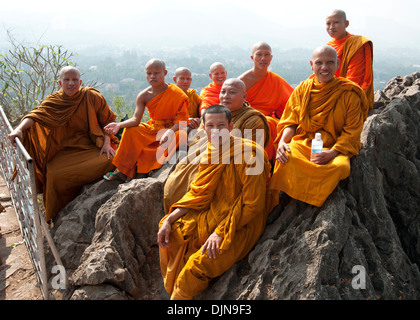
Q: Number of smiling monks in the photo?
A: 2